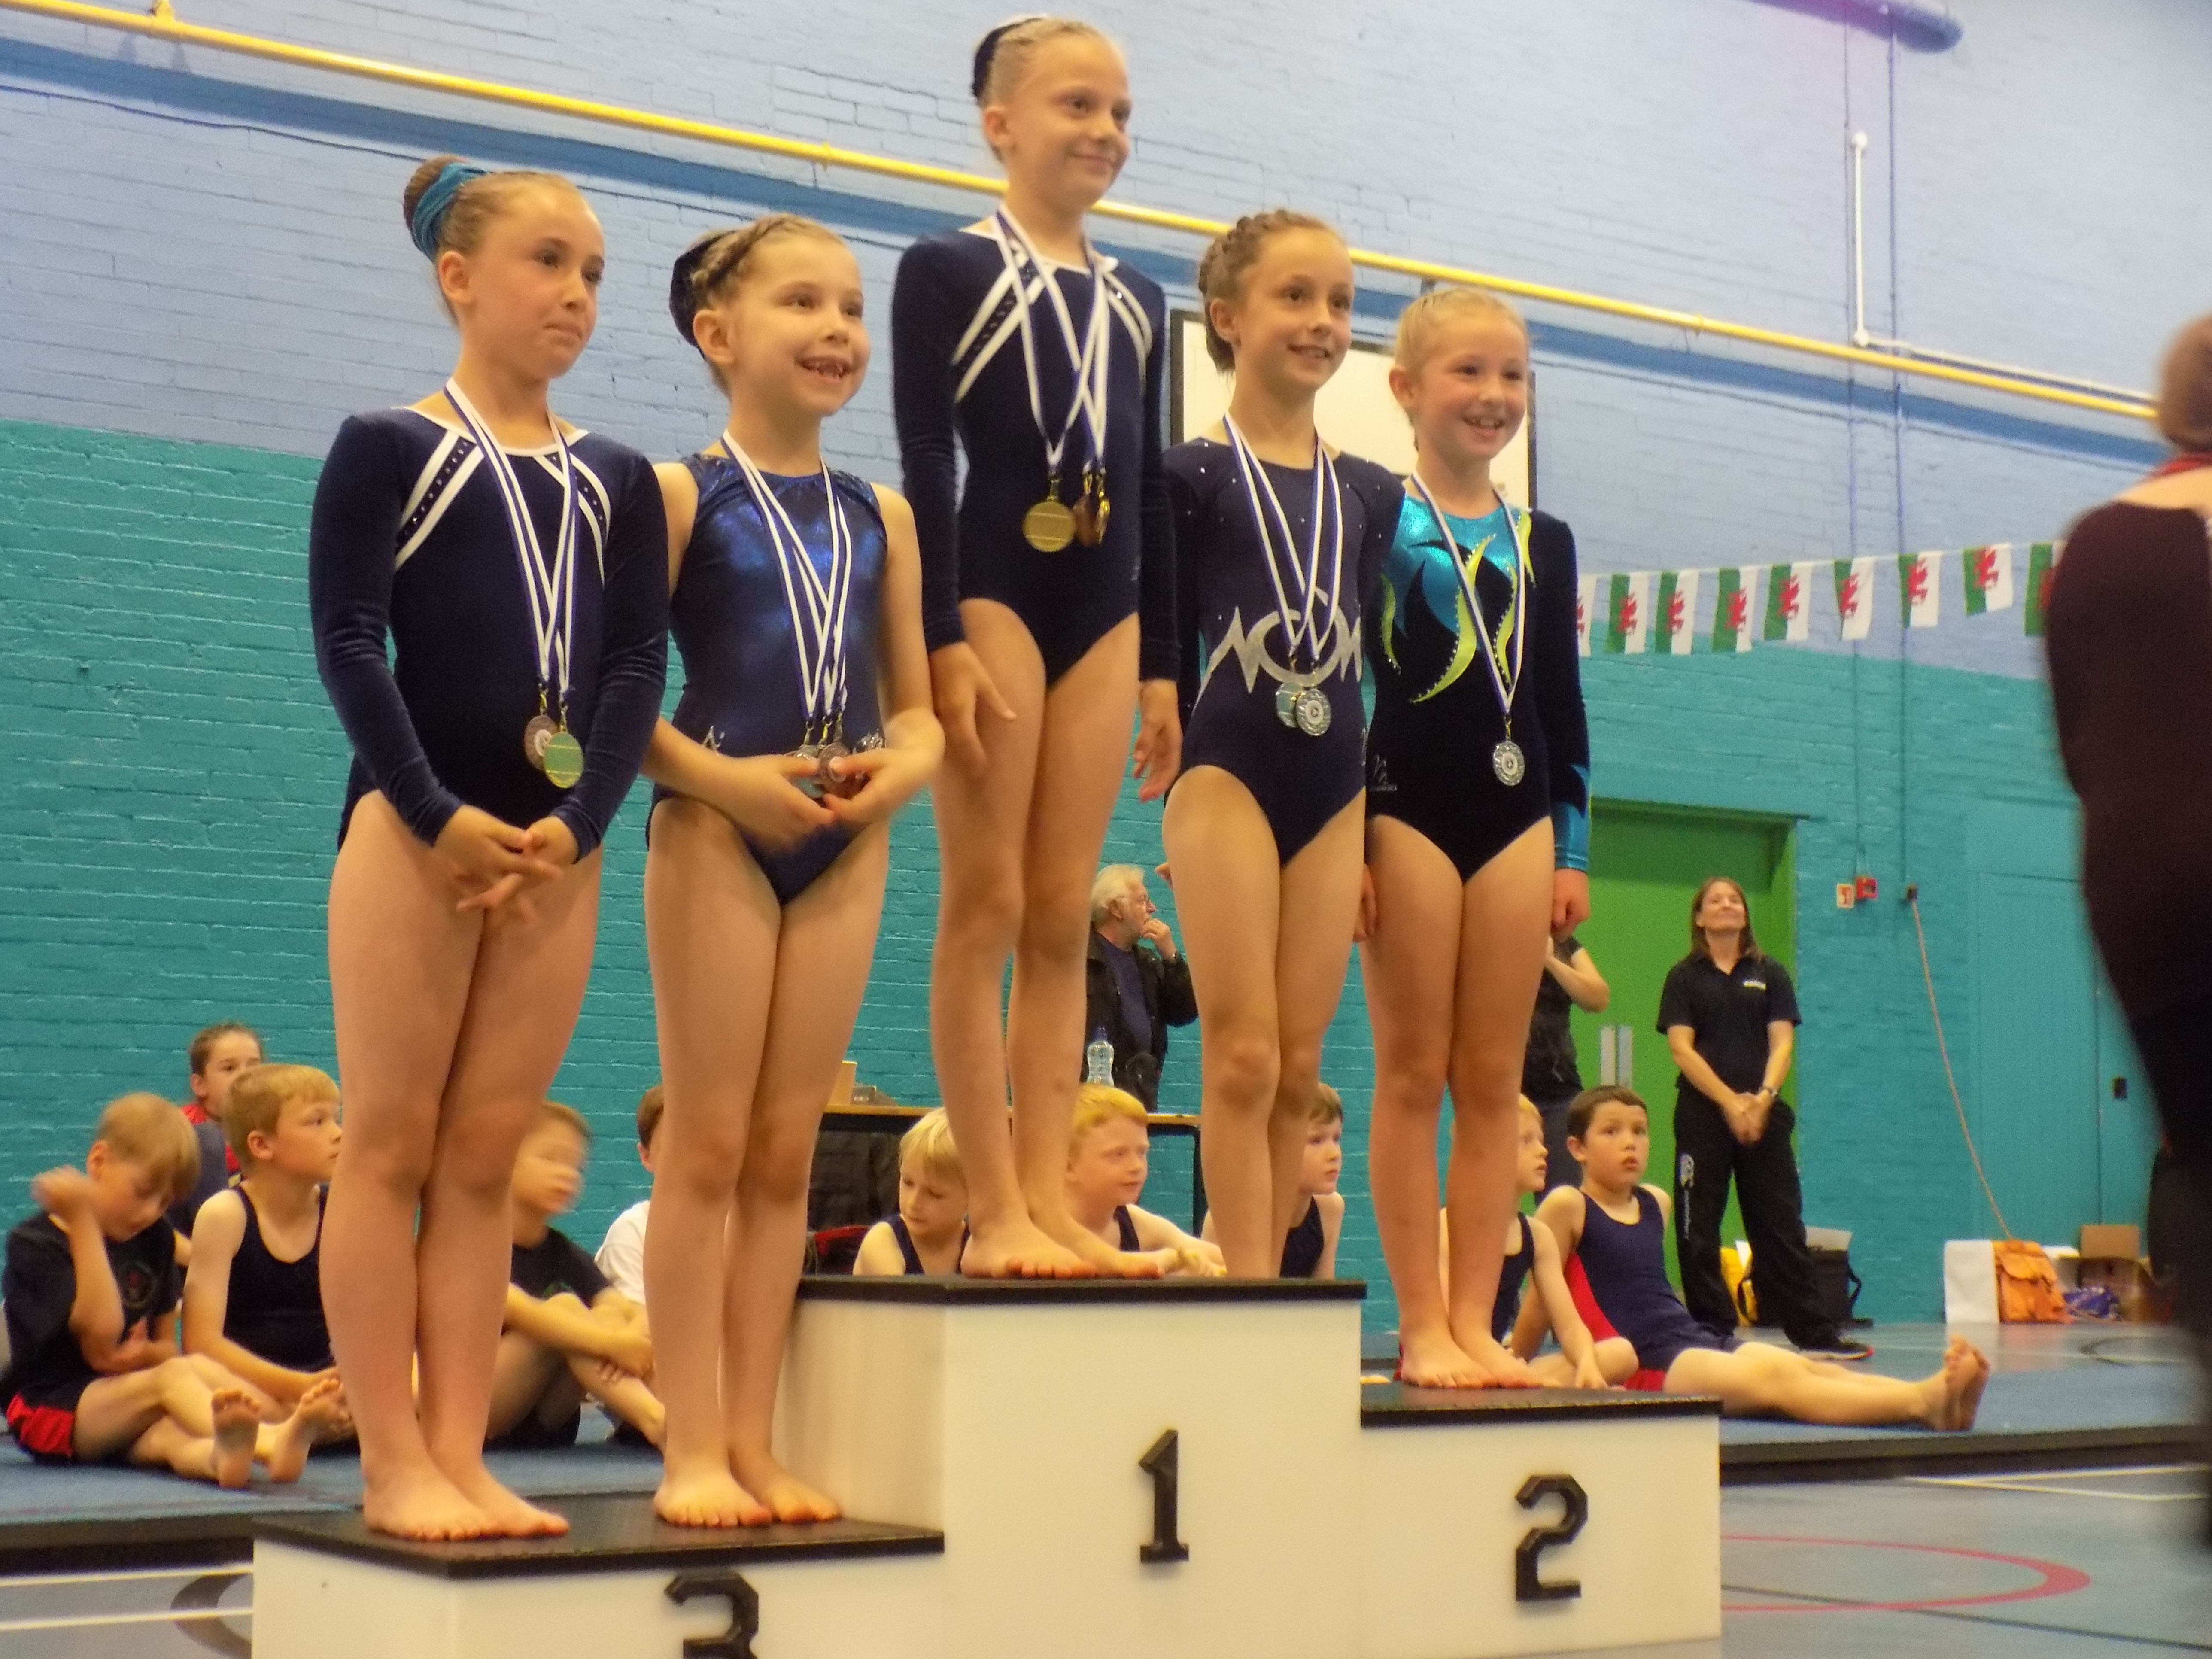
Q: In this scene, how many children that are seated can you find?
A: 10